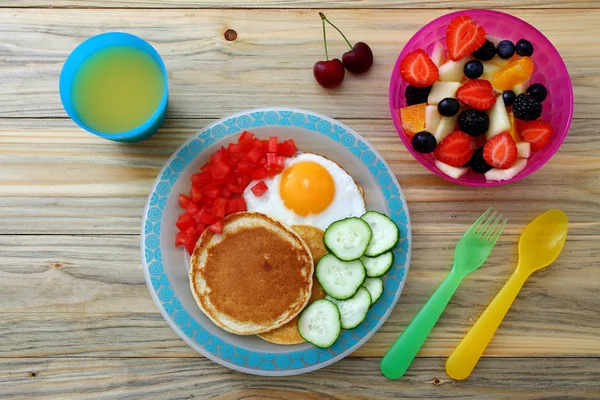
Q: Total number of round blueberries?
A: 7